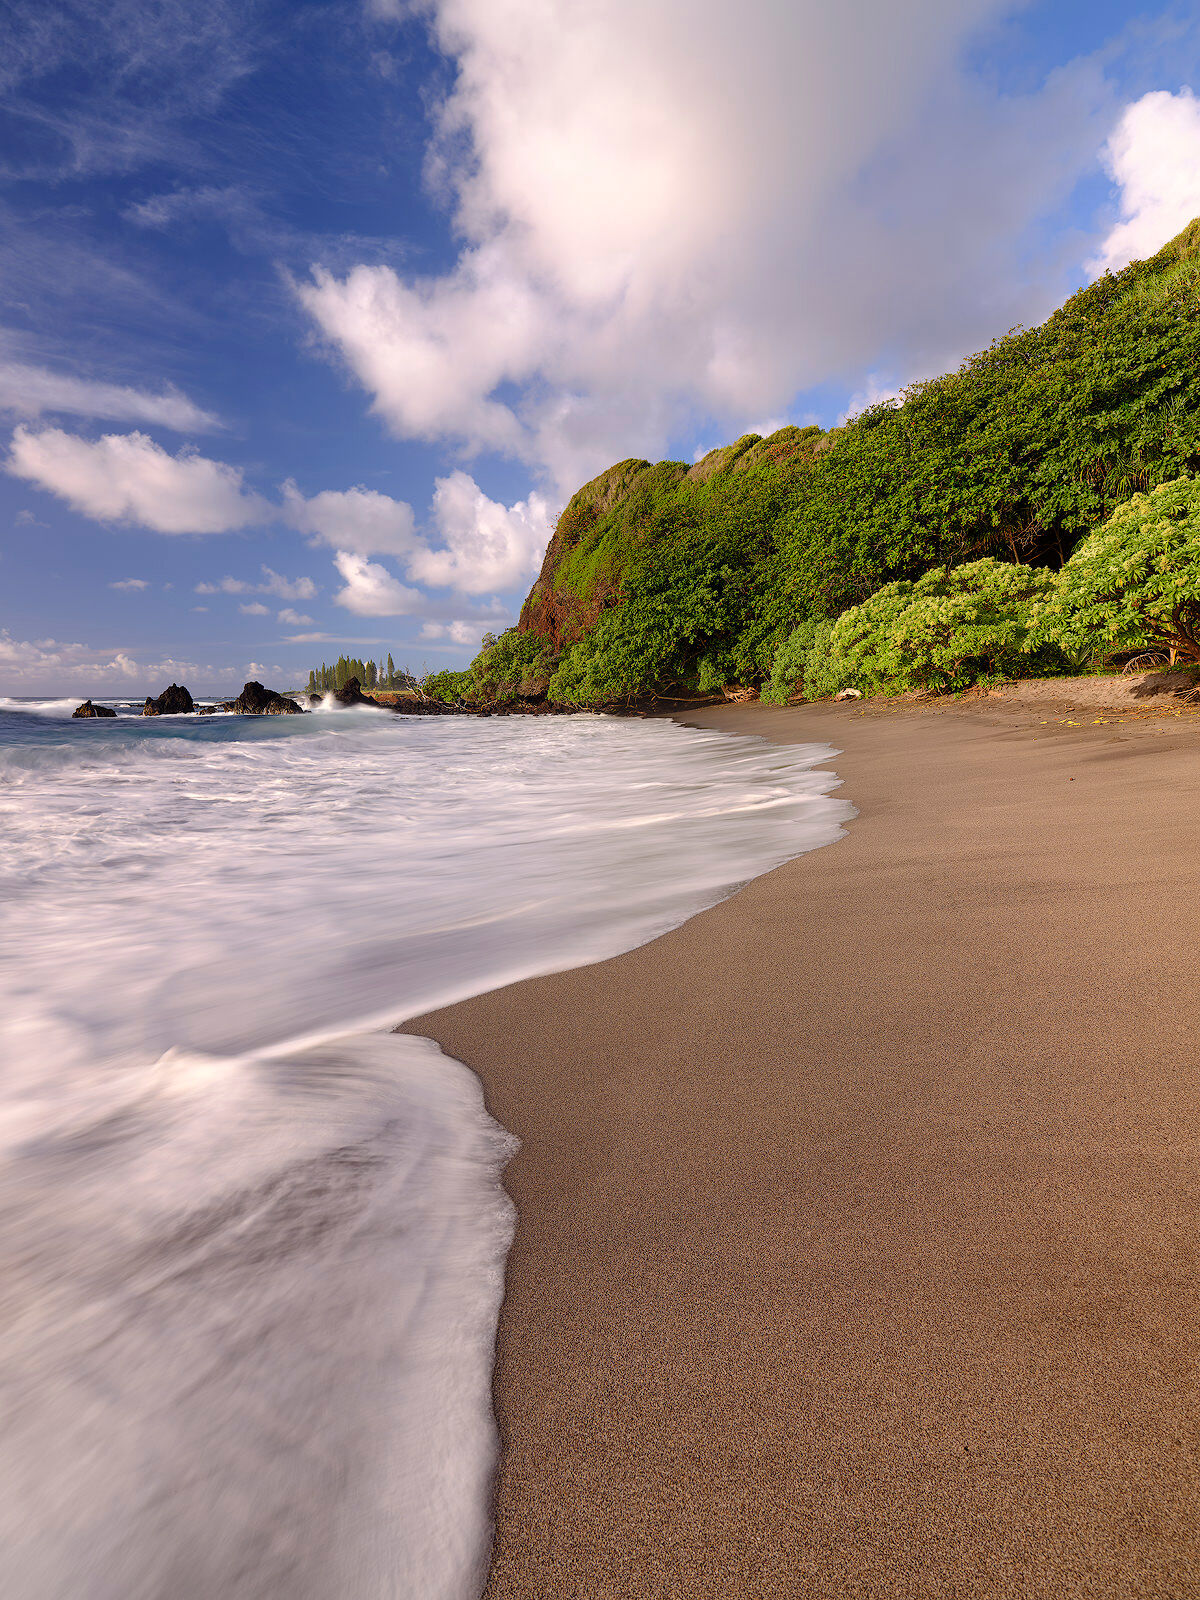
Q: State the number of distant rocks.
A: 4